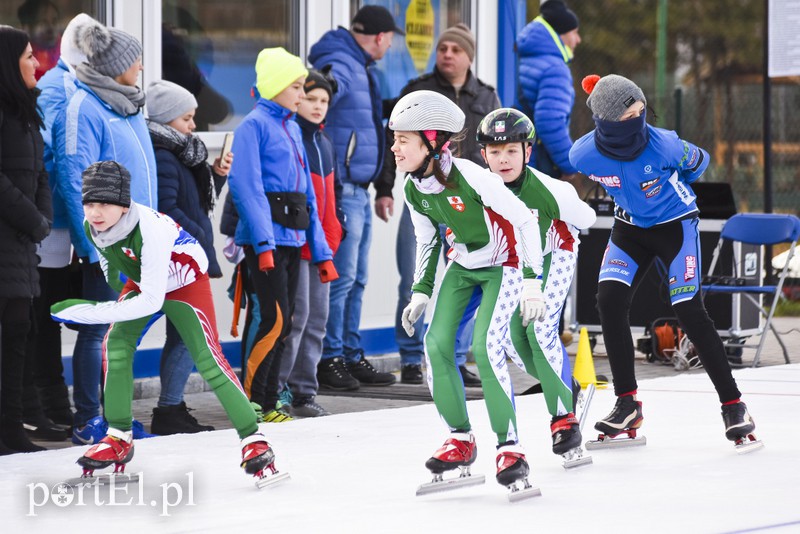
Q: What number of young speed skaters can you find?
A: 4